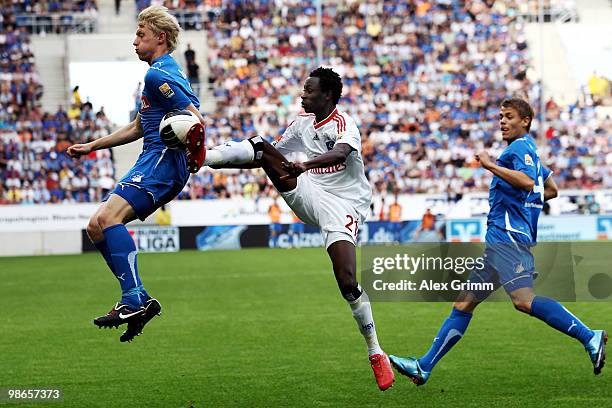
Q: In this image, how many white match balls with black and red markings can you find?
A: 1